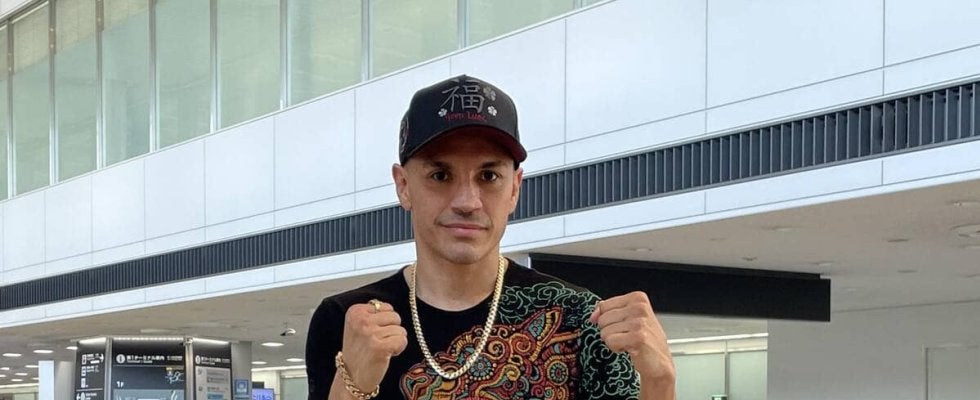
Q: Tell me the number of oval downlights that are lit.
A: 12